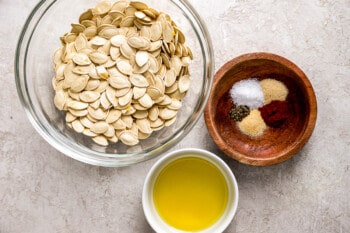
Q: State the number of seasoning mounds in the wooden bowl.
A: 5